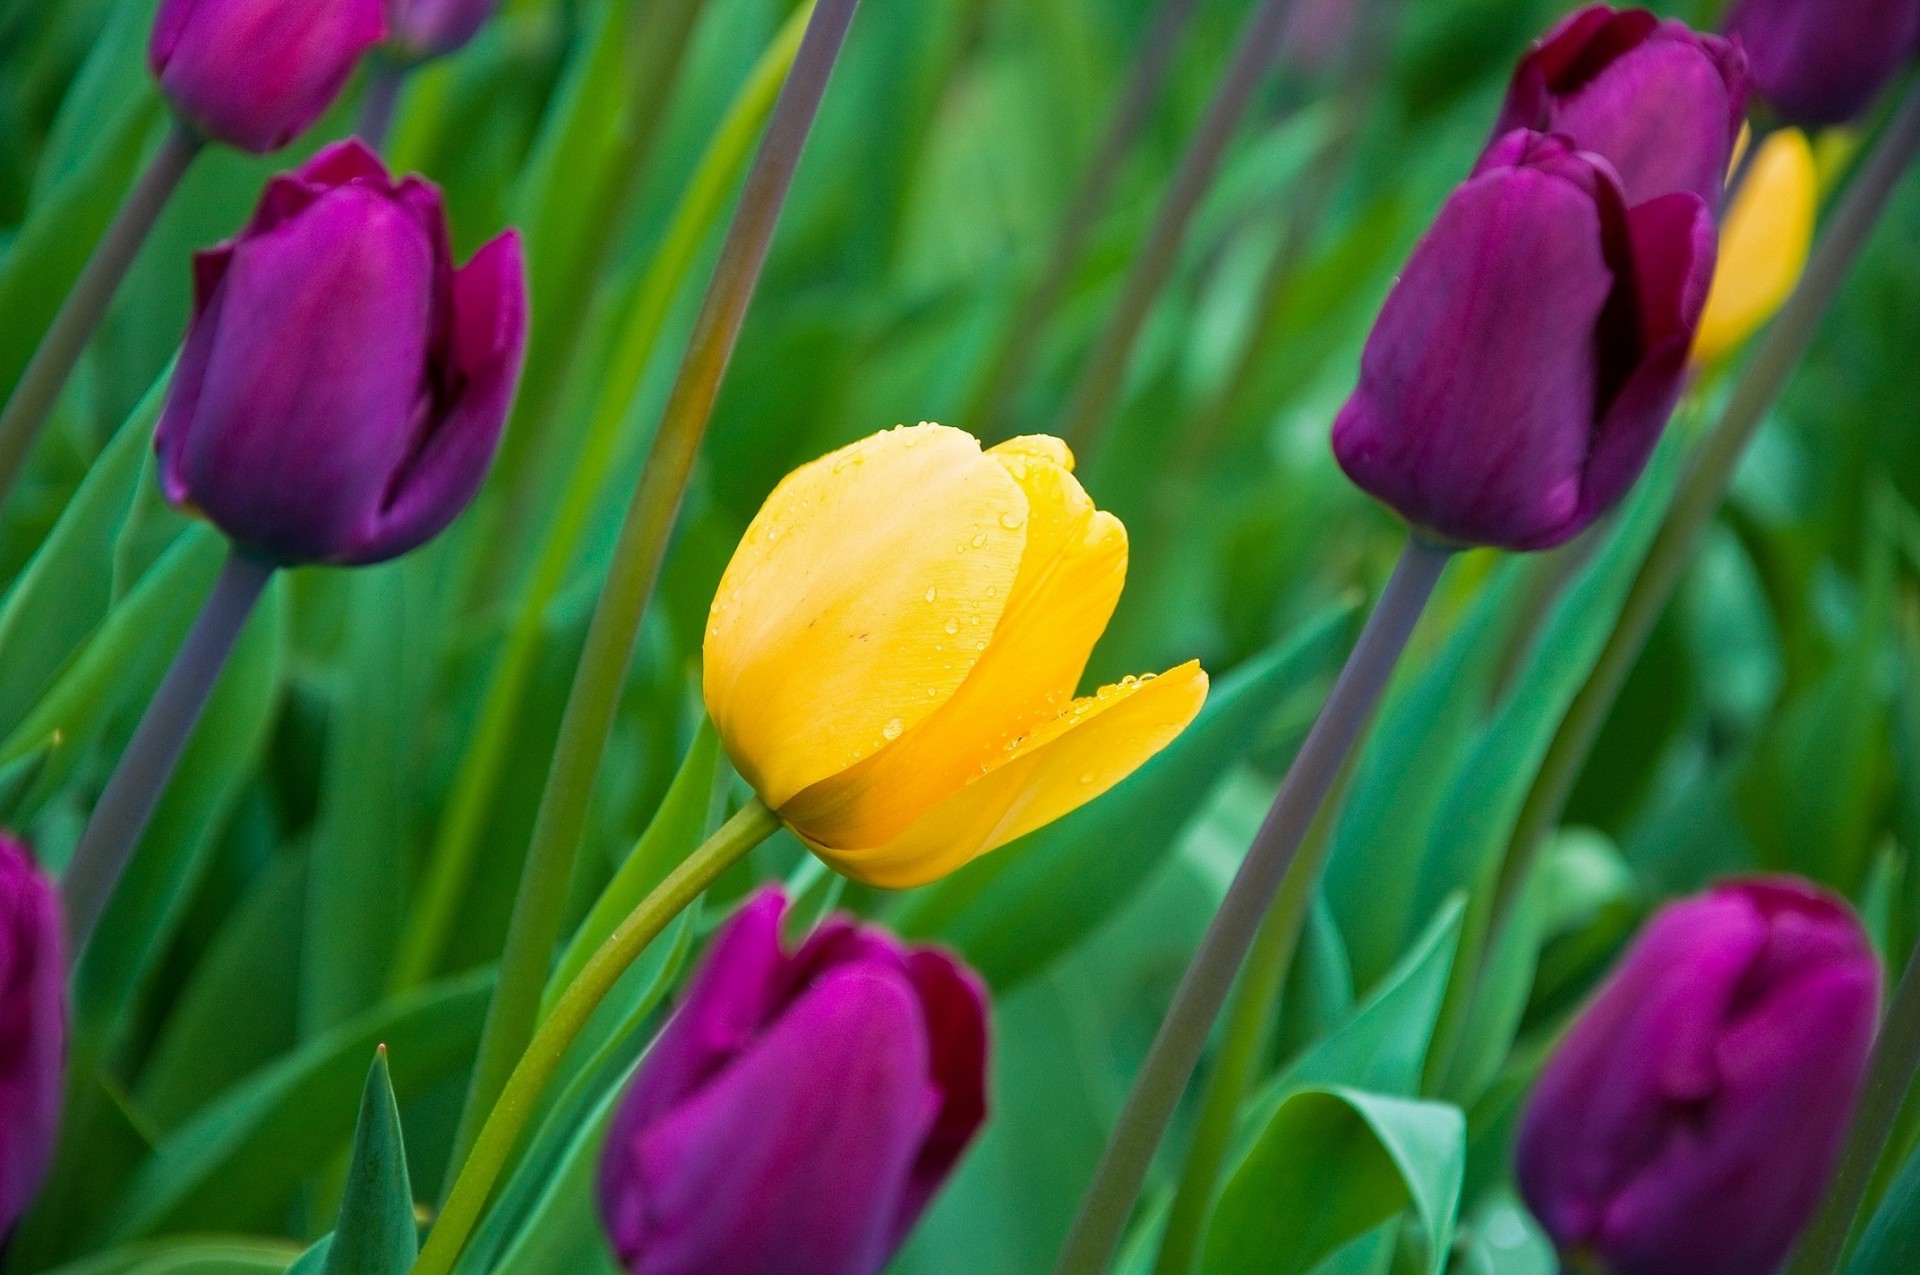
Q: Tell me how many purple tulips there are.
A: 9